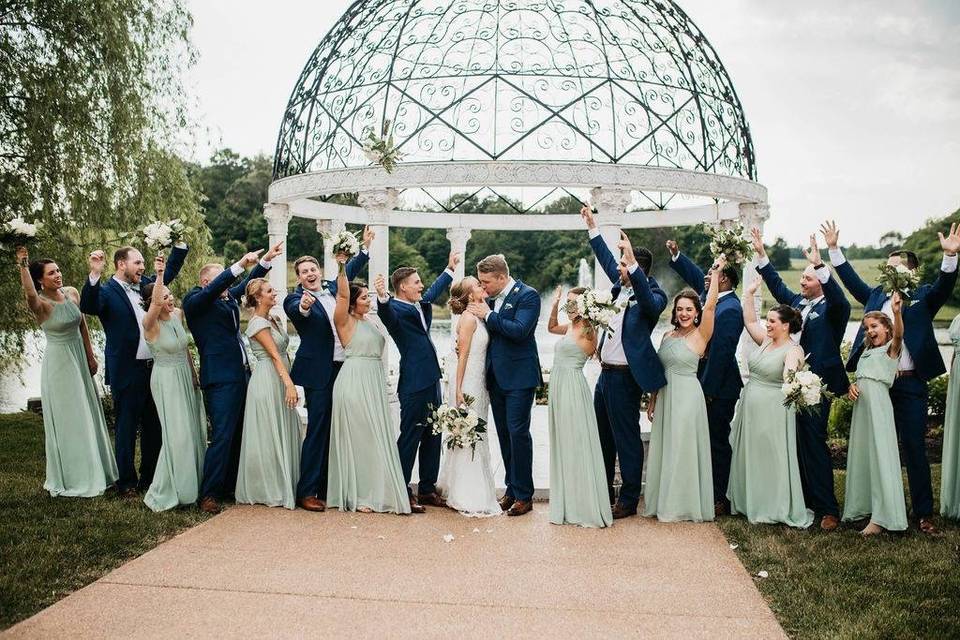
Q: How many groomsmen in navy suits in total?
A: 8